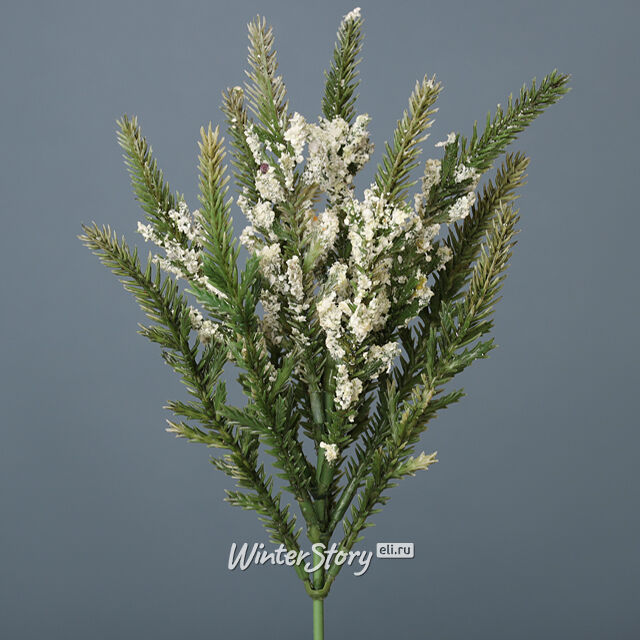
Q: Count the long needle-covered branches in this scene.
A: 10